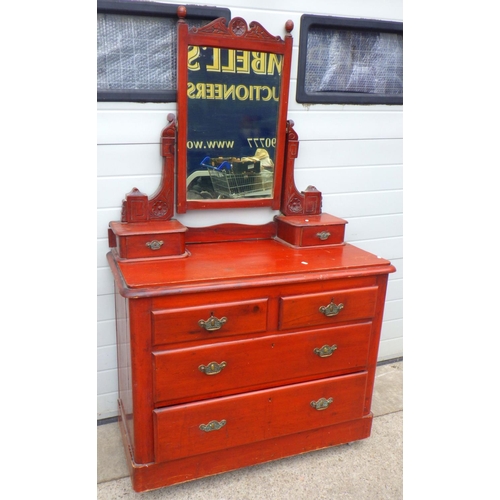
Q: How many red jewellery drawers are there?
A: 2